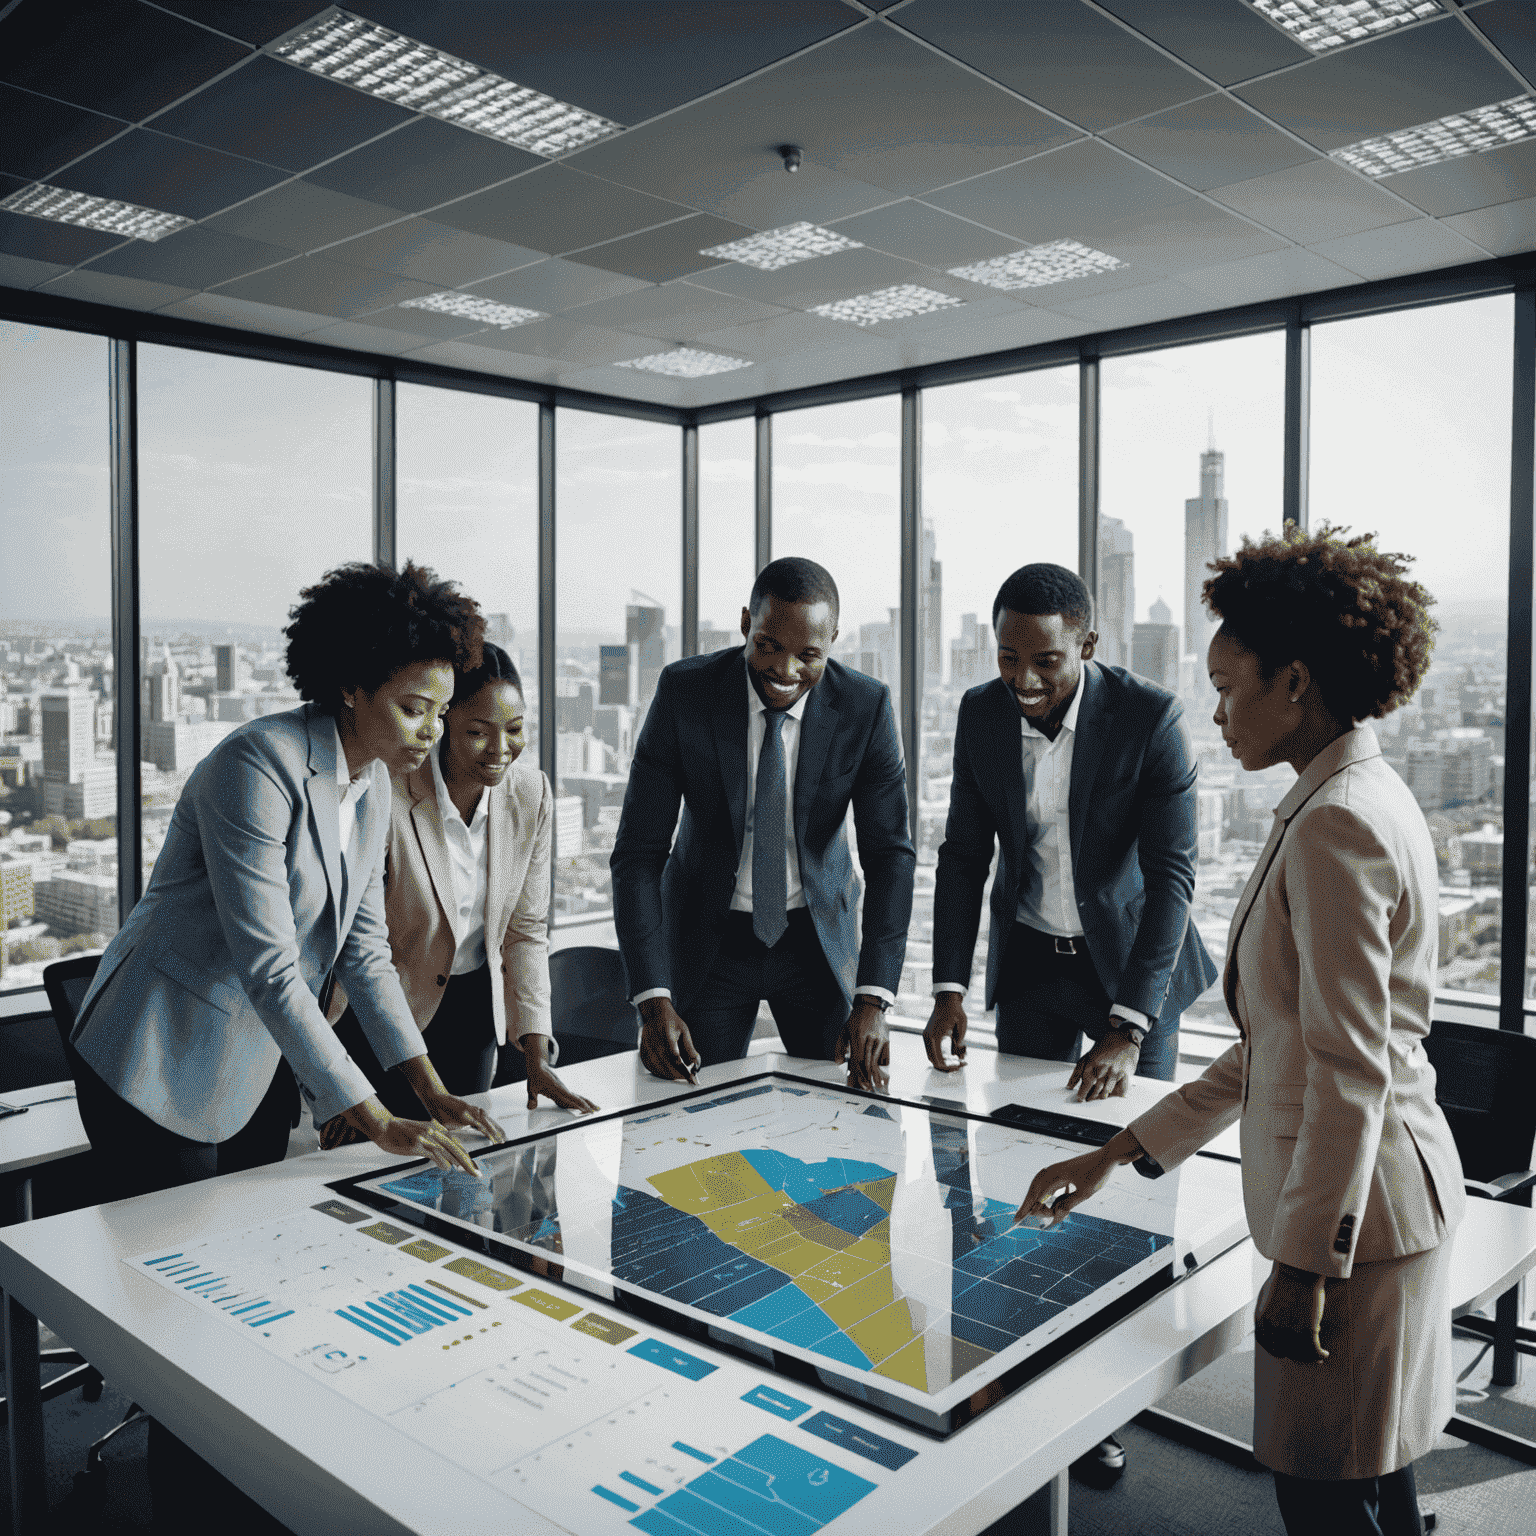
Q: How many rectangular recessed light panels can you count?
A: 9